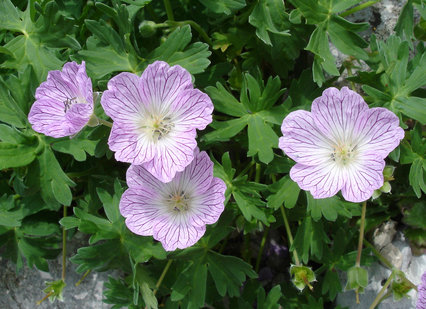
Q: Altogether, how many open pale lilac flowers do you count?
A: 4